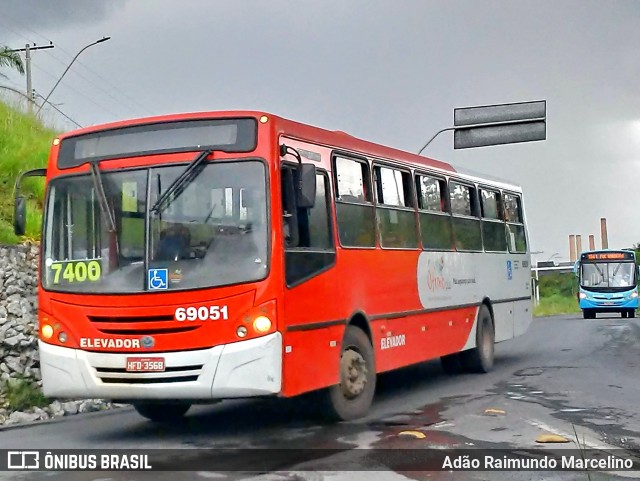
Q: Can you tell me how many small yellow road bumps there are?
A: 3